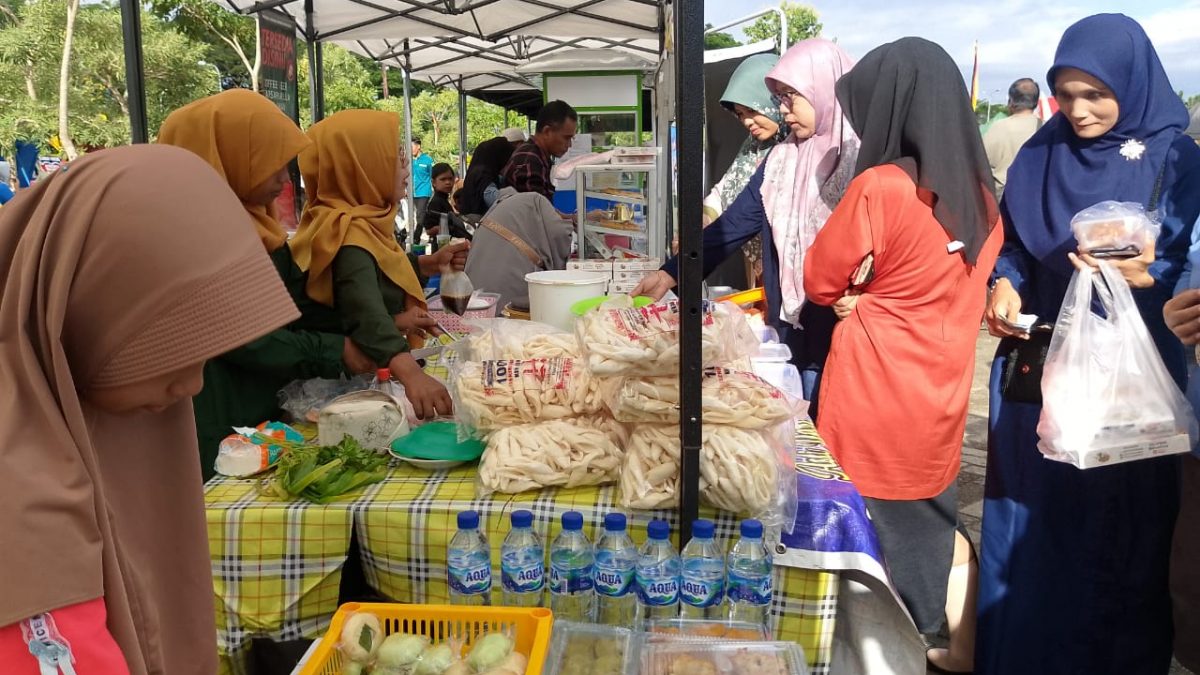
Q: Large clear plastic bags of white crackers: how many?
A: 5